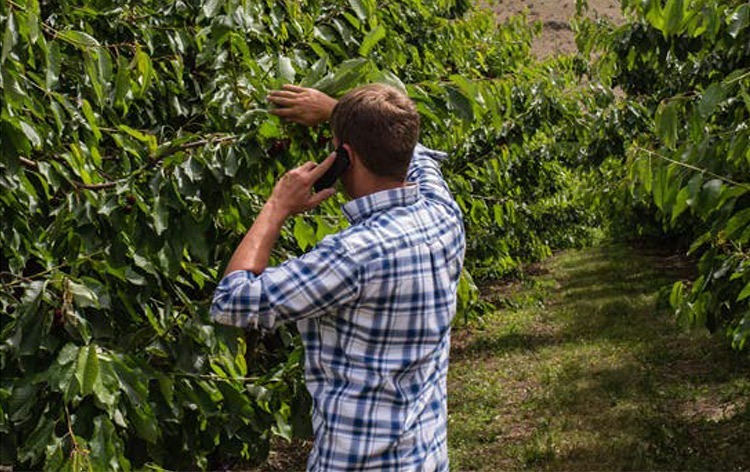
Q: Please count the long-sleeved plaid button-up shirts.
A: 1